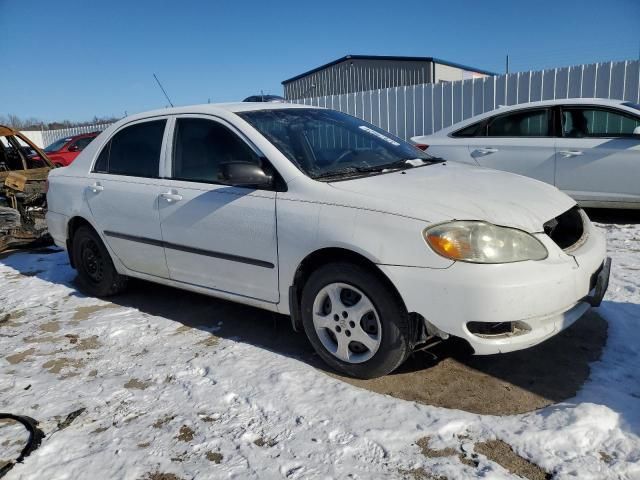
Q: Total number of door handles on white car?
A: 2